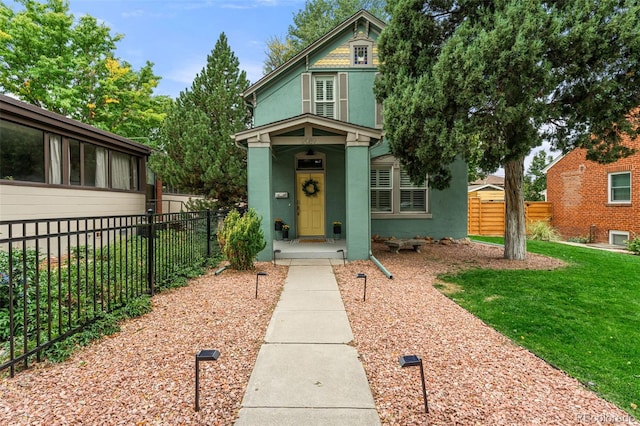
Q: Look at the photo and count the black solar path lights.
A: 6